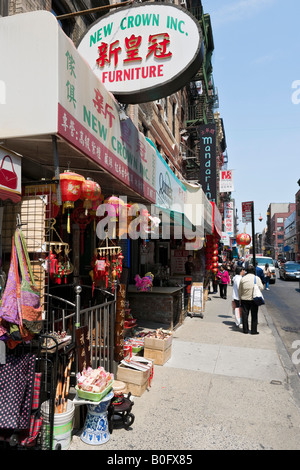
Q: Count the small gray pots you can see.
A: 0